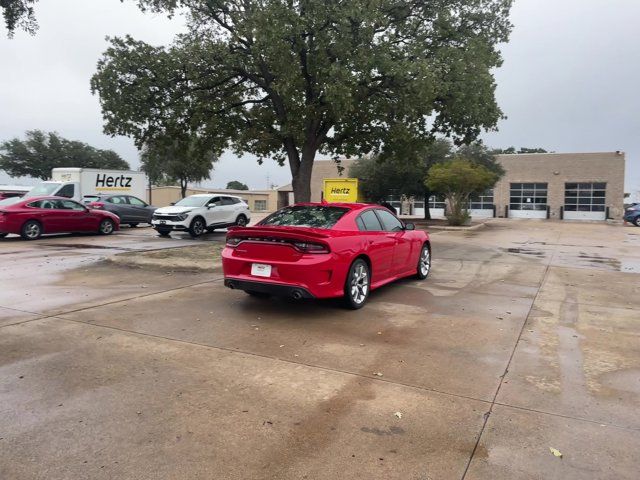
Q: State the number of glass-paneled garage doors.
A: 5